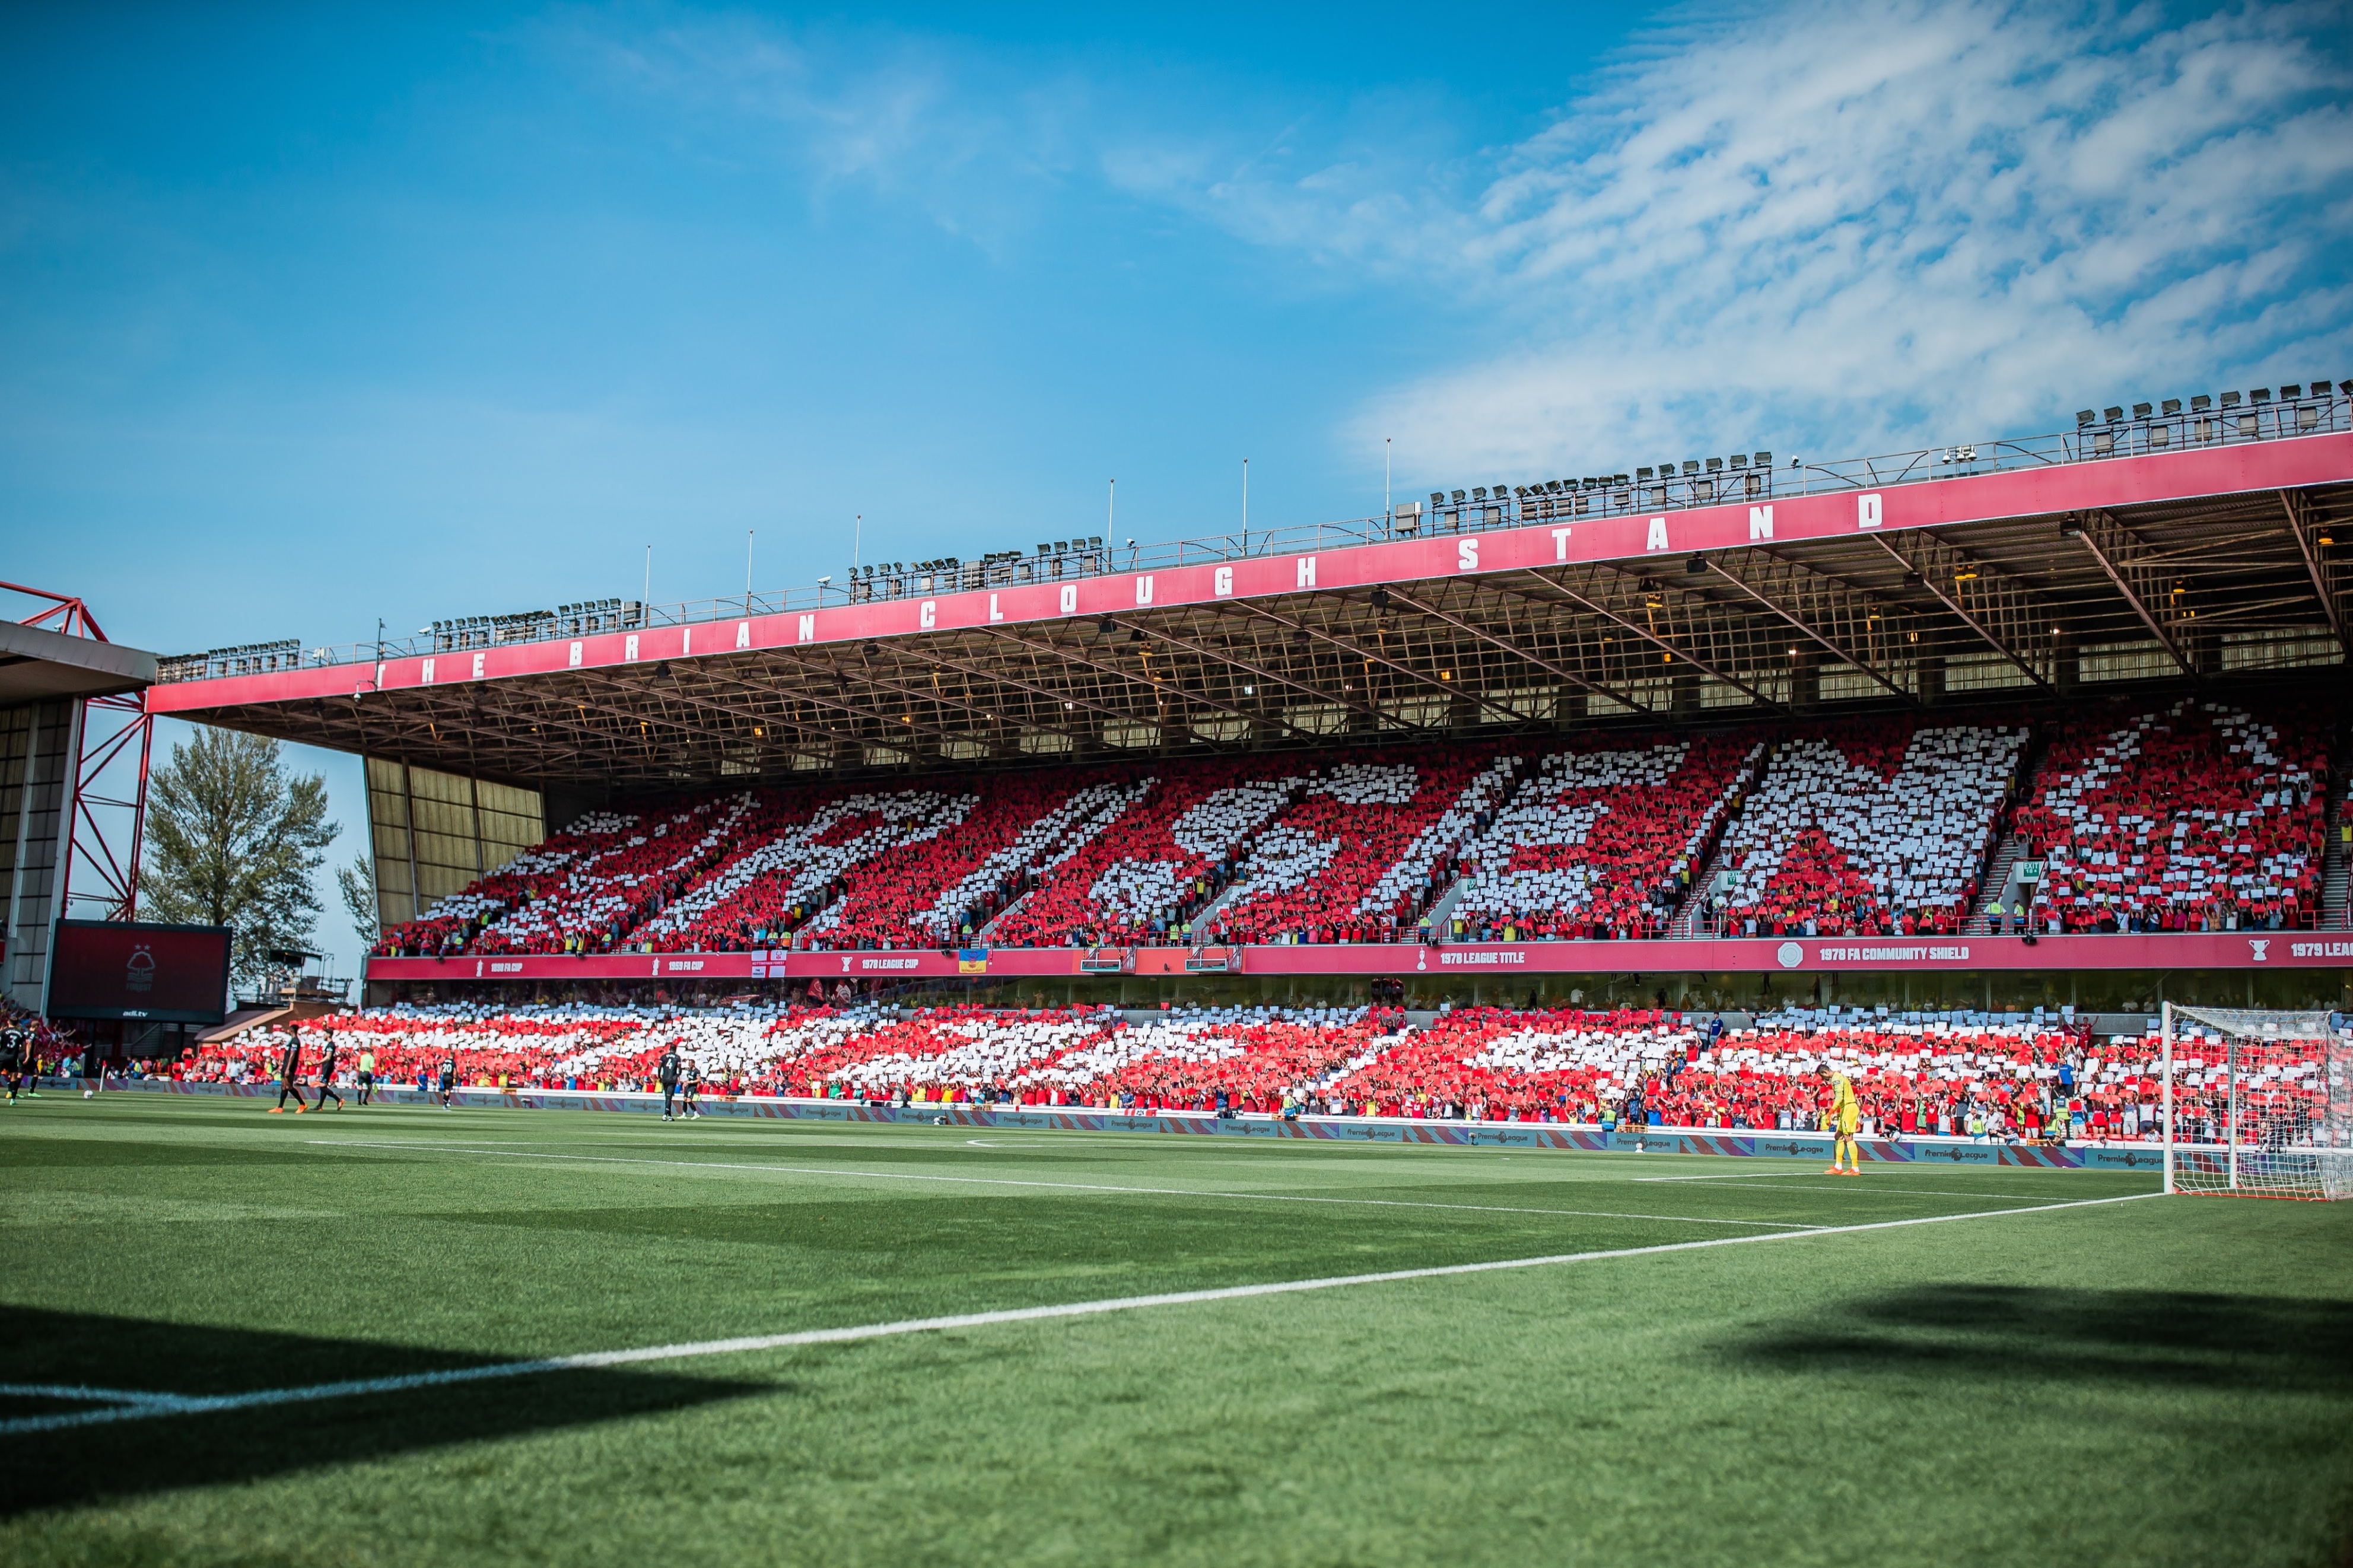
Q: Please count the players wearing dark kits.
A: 7